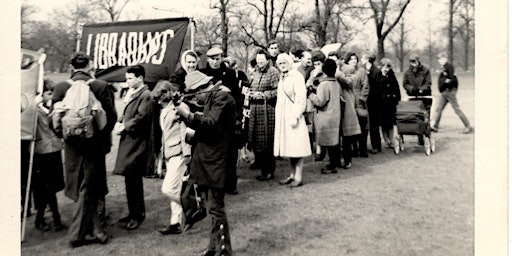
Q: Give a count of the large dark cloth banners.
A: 1